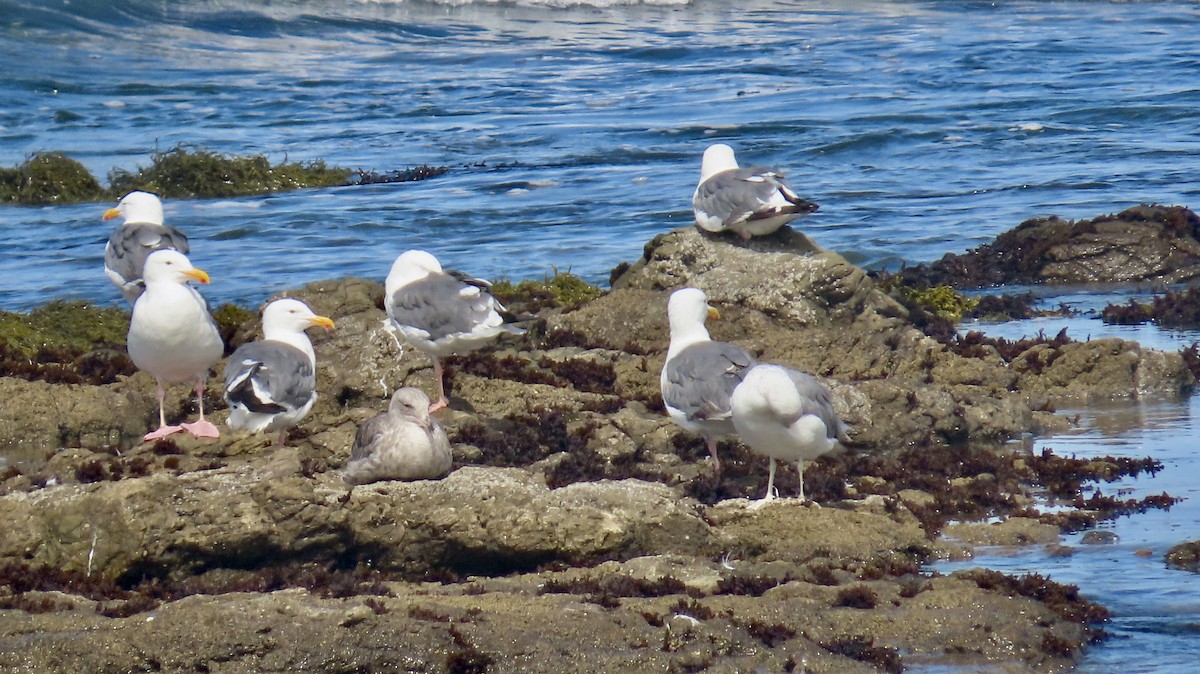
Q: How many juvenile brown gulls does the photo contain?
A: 1